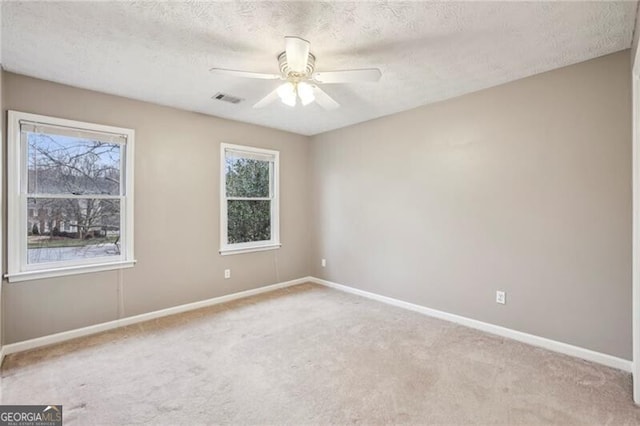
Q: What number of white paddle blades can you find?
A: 5